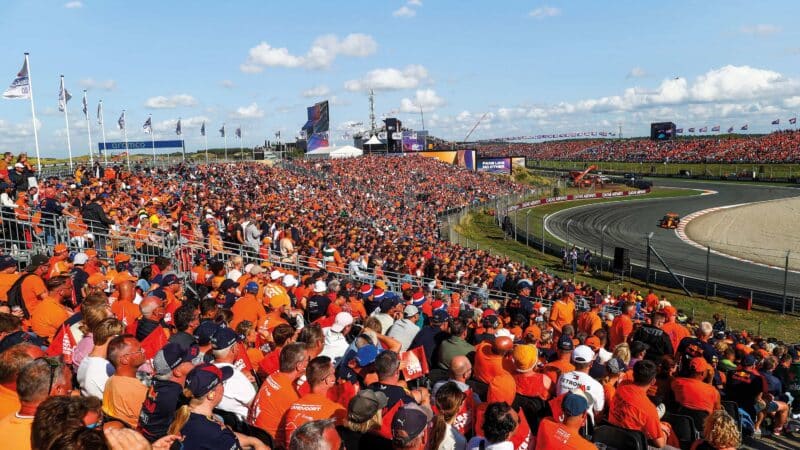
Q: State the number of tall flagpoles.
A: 10